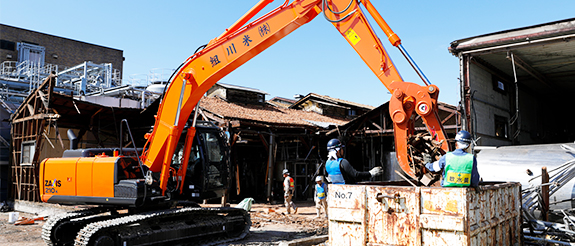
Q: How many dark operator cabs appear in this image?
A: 1